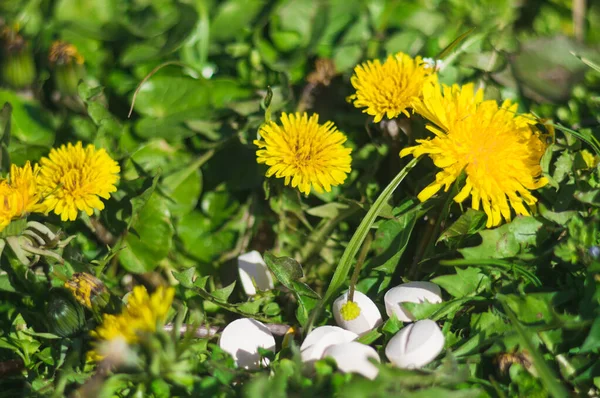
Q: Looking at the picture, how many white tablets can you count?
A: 7